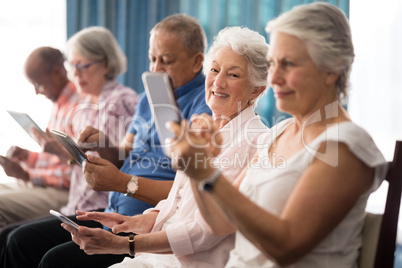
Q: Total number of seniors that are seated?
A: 5